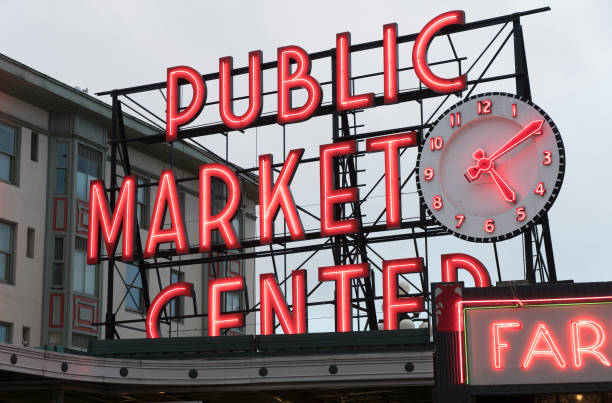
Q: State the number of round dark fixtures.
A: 7